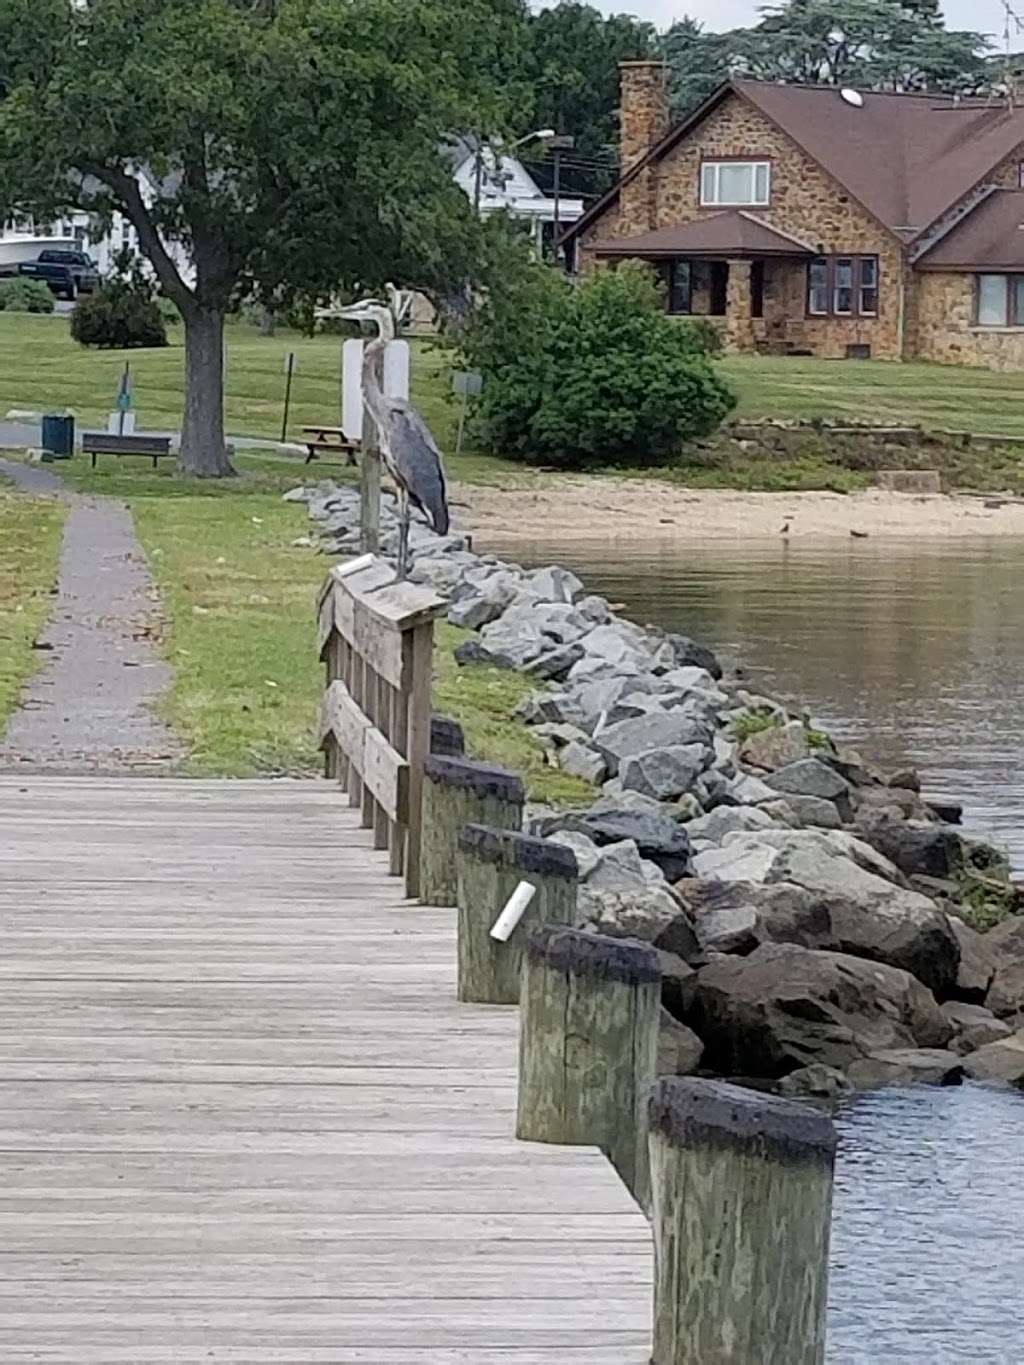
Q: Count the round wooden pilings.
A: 5